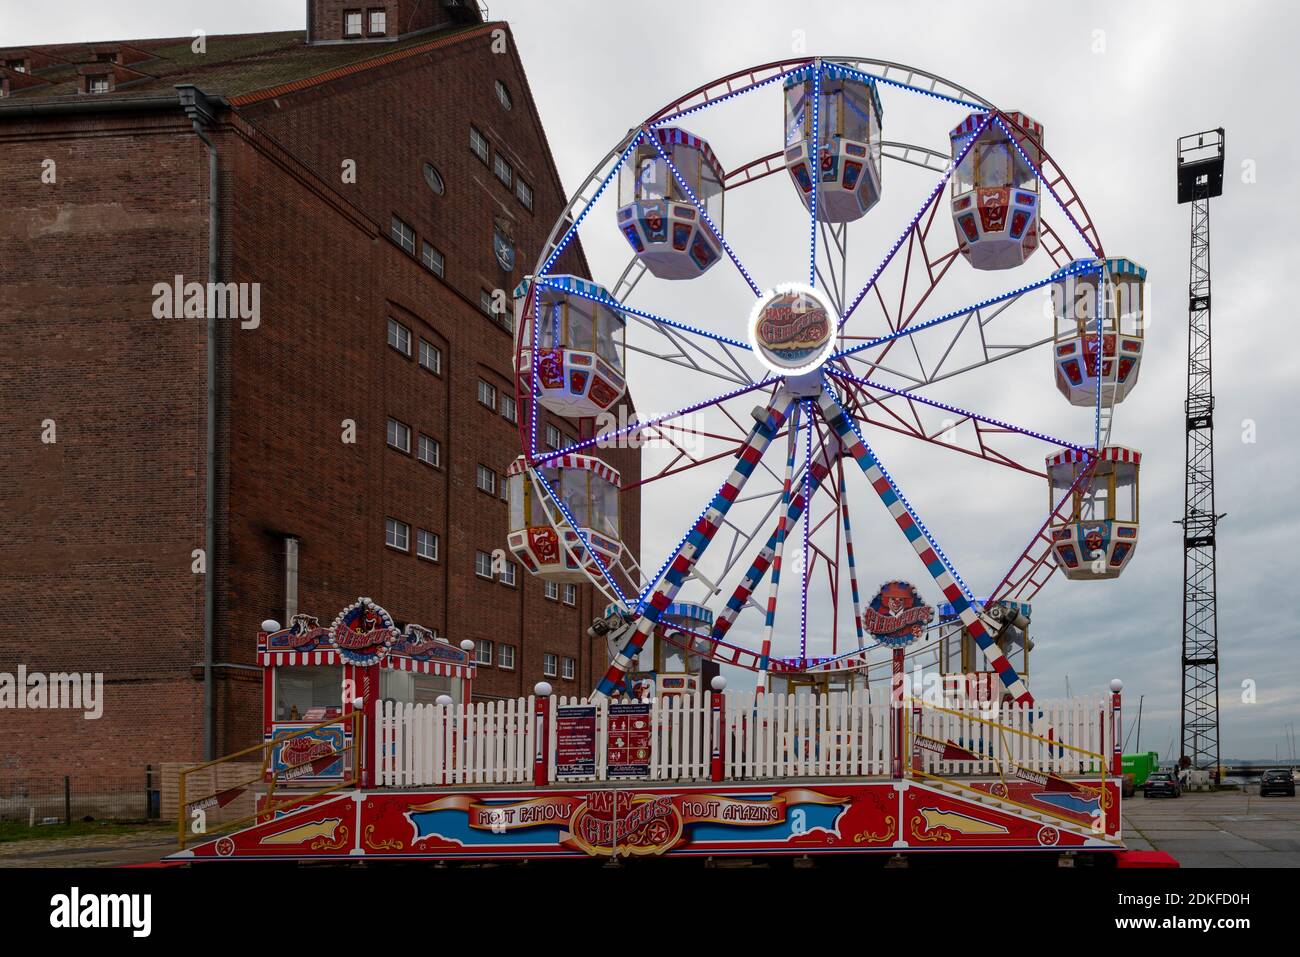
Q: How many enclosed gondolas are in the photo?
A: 10